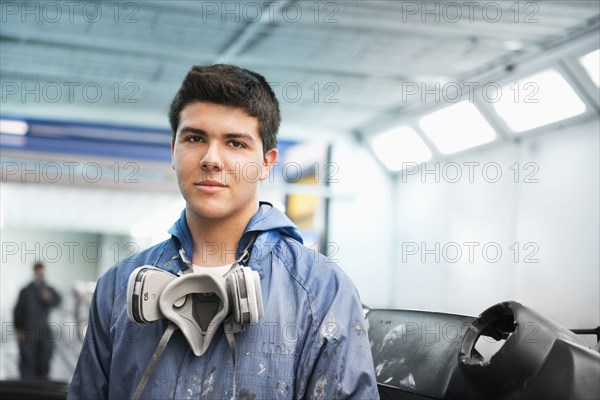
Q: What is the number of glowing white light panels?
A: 4